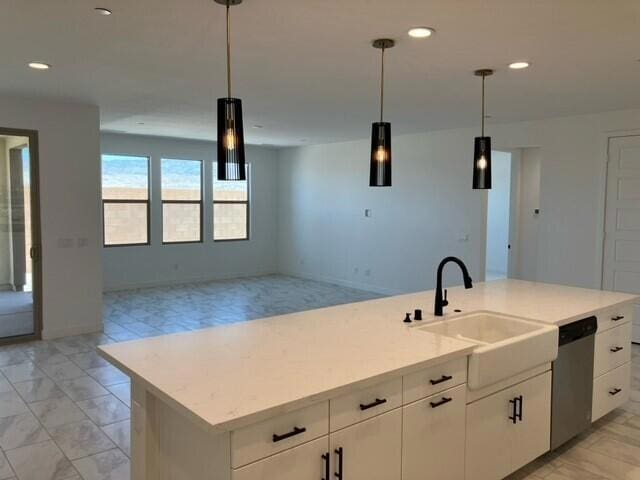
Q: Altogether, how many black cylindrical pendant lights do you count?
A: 3